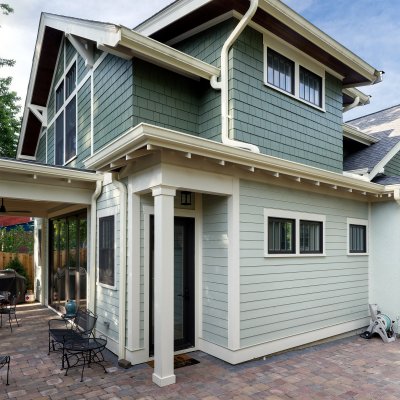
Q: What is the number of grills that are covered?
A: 1